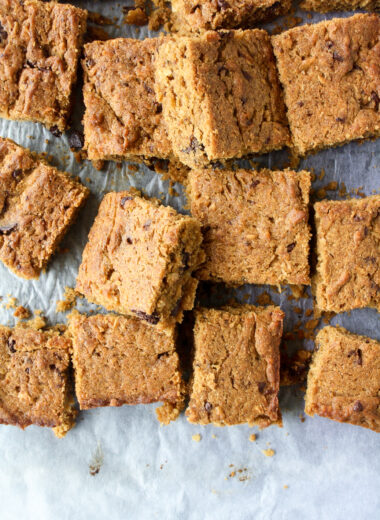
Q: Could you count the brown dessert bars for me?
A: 14